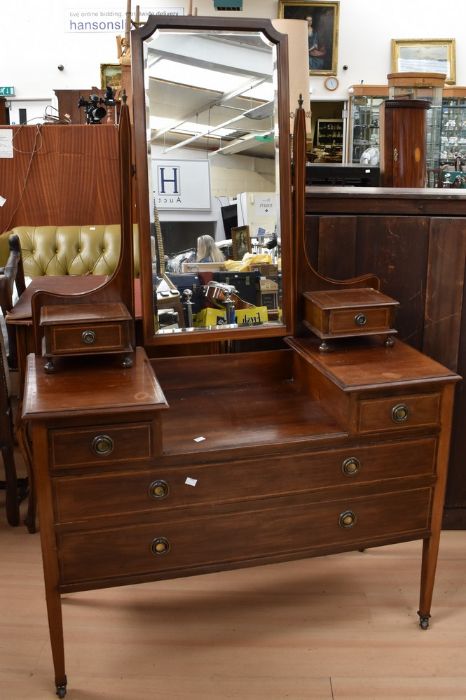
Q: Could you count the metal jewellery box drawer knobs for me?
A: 2